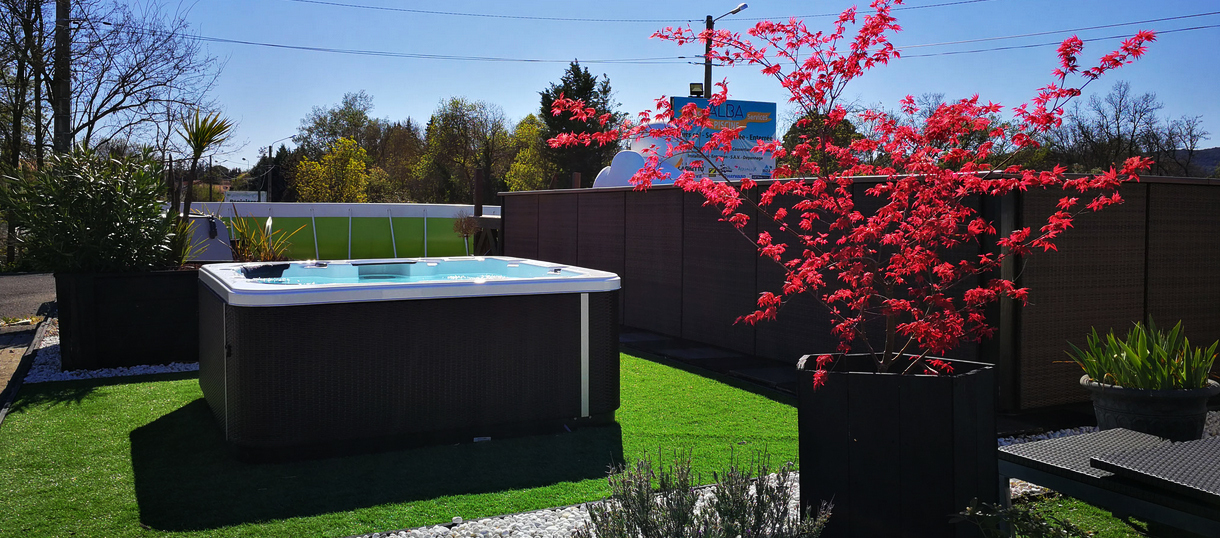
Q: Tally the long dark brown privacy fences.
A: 1